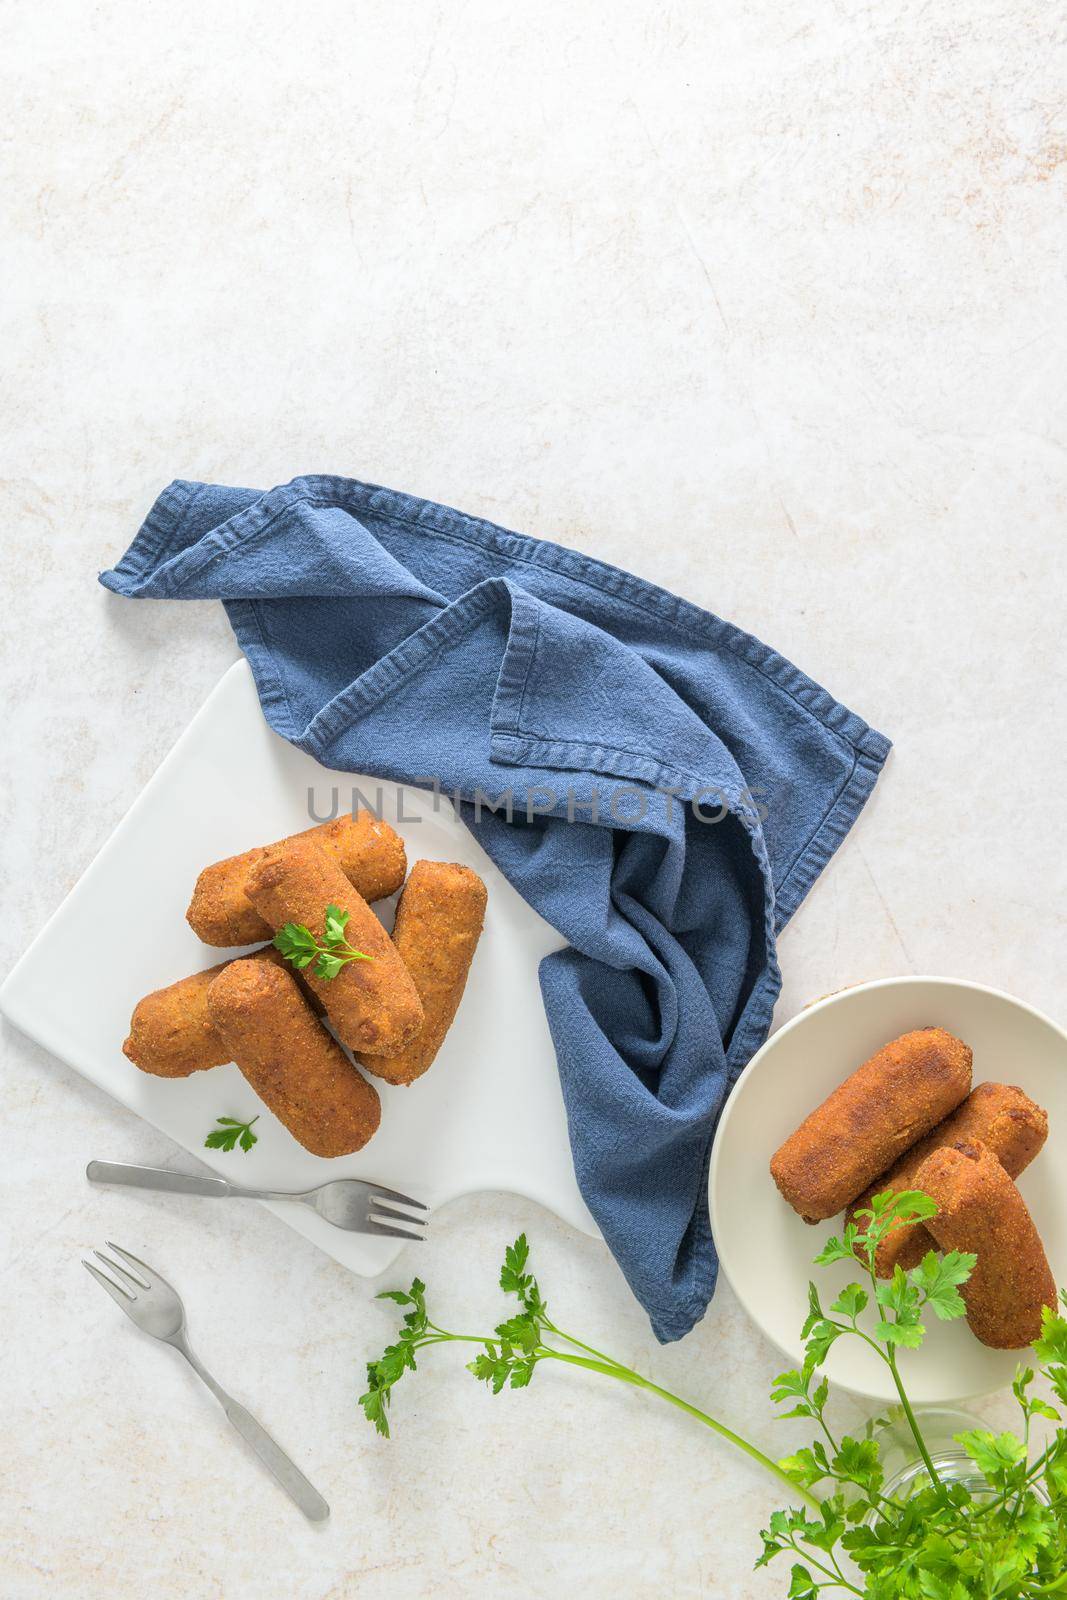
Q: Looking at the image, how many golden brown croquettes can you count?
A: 8